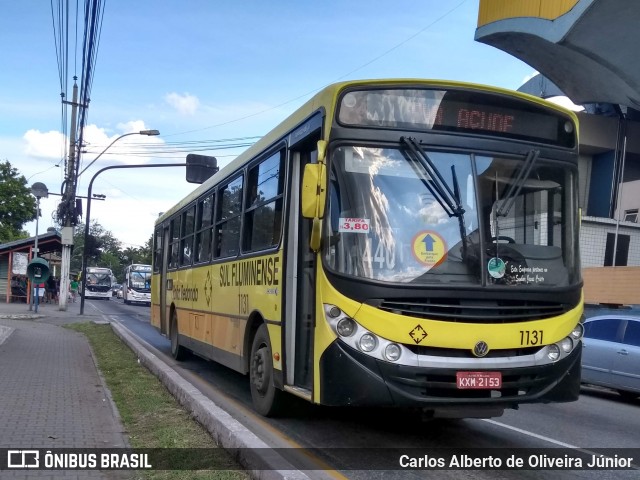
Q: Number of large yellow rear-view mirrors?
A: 1